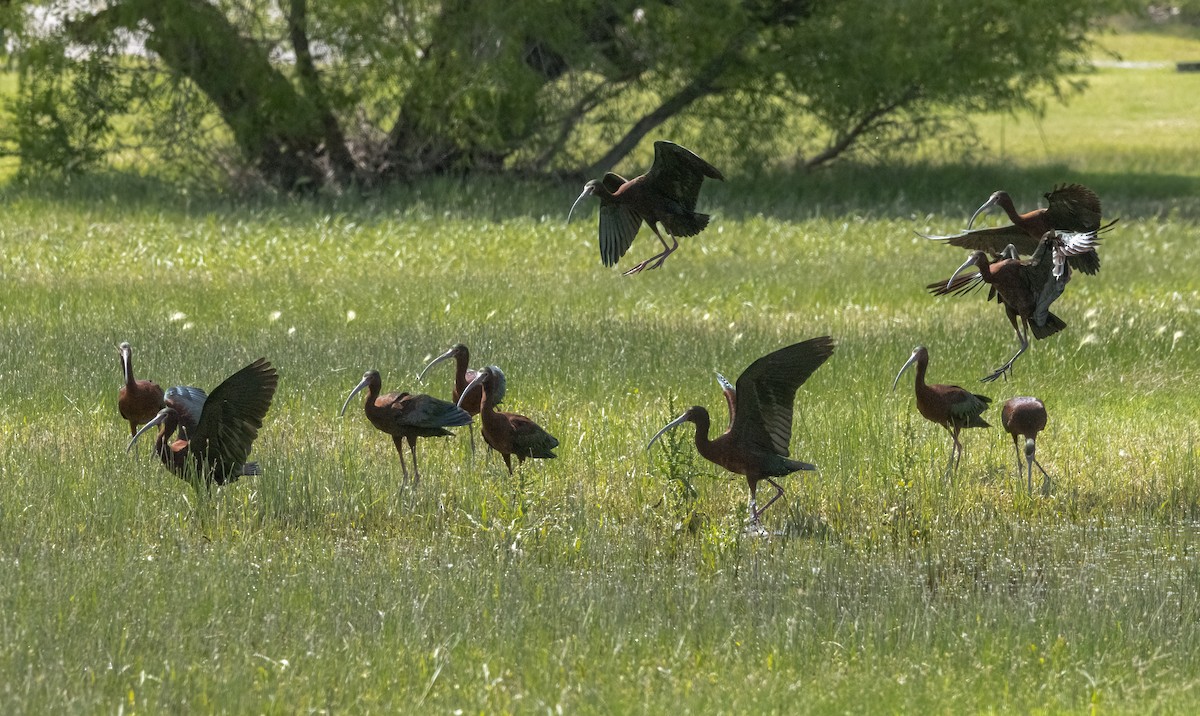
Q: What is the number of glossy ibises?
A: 11